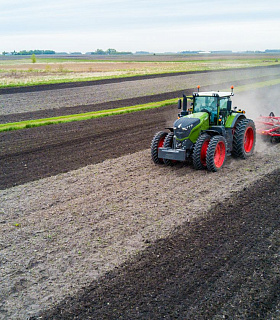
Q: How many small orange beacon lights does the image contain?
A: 2